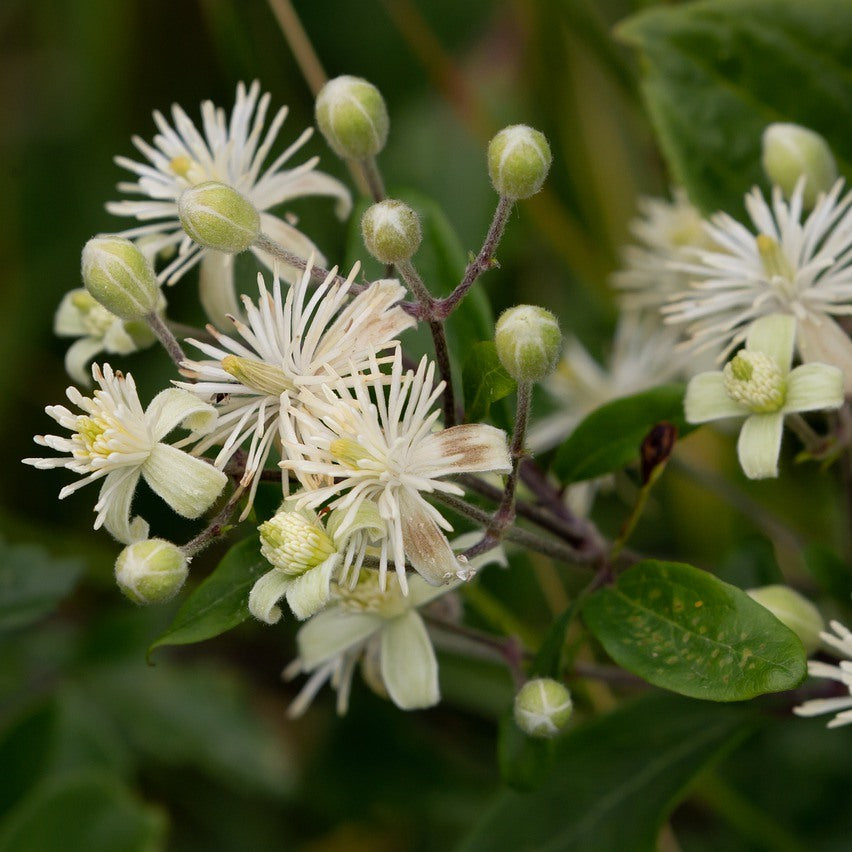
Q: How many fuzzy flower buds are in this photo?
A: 10